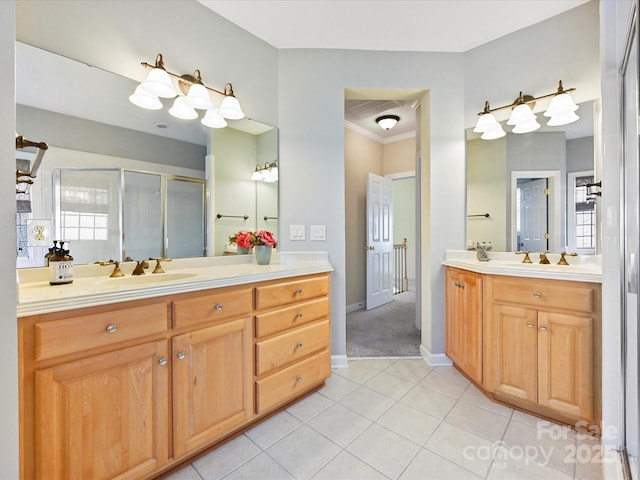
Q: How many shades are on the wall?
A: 6